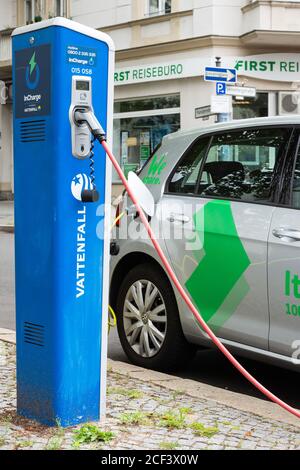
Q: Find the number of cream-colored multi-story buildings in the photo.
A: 1